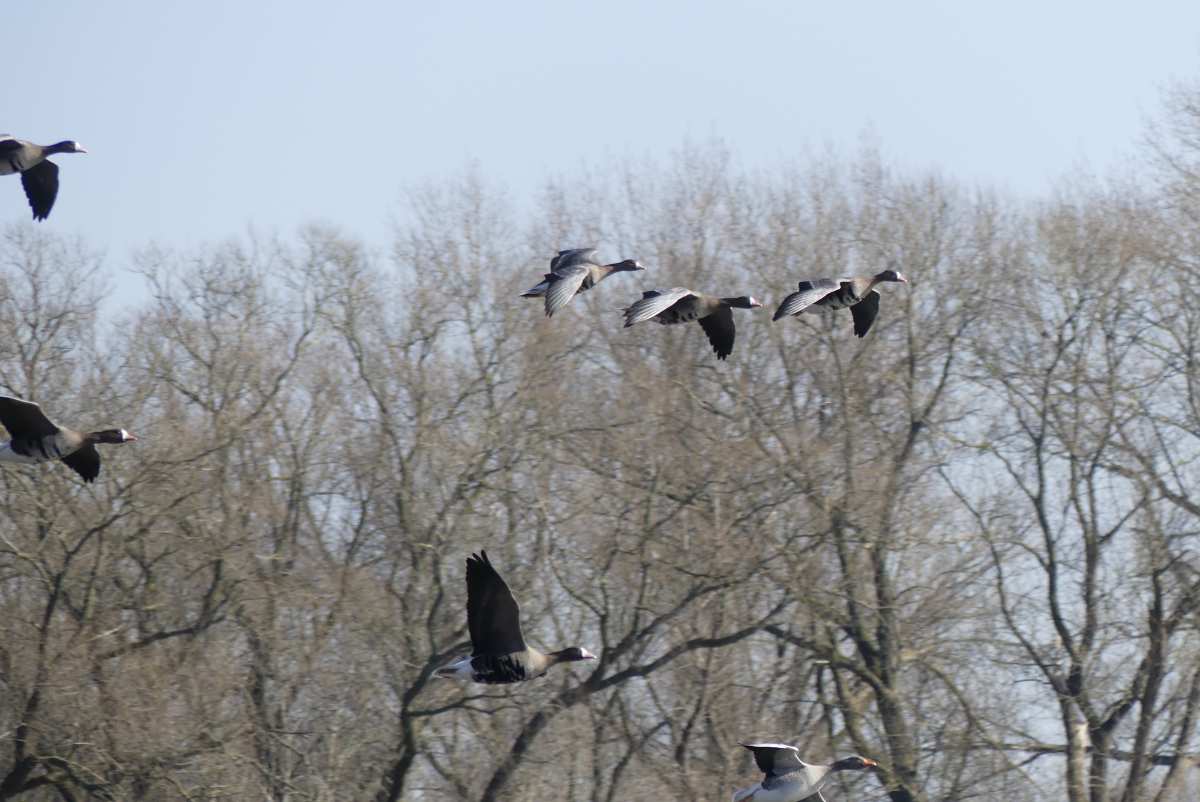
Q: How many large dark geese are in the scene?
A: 7